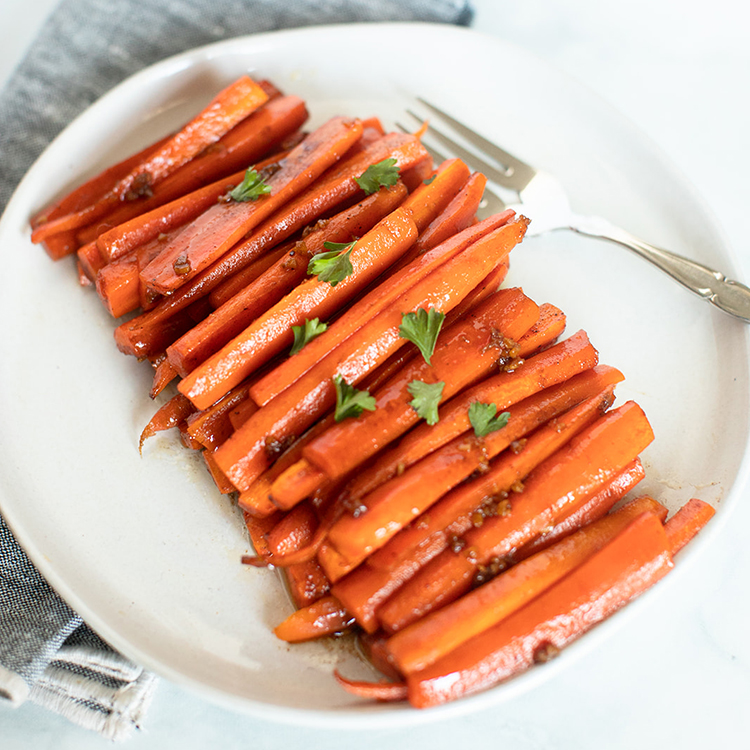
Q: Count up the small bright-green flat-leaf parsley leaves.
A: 8